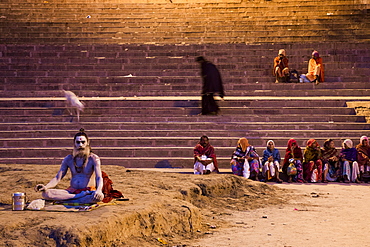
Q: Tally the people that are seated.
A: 11